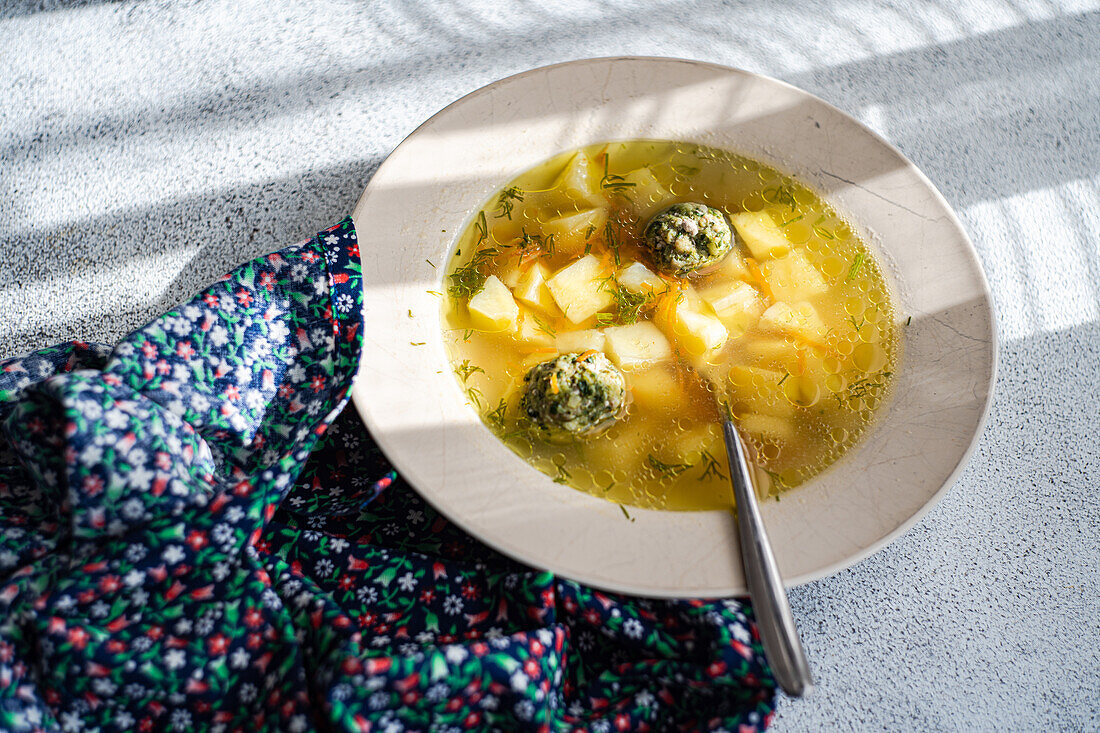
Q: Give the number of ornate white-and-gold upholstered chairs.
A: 0